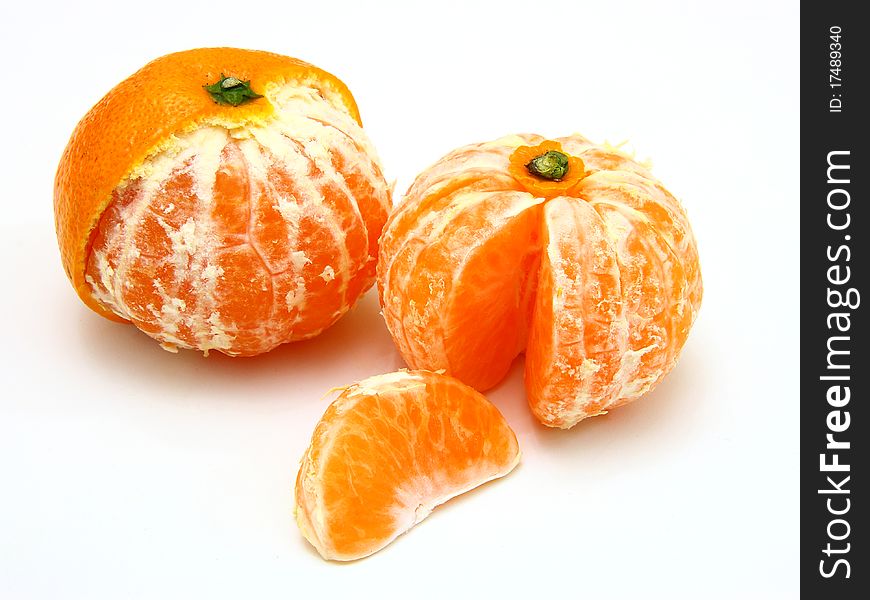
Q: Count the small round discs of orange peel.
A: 1